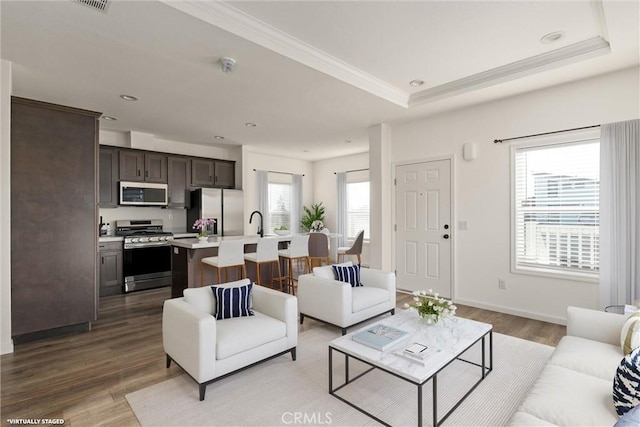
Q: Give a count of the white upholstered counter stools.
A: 3